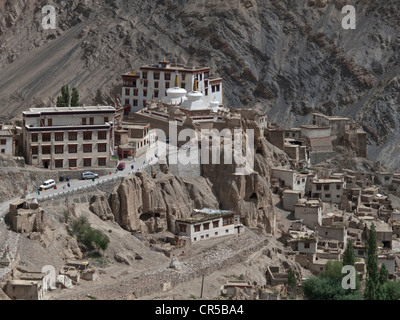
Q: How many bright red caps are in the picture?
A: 0